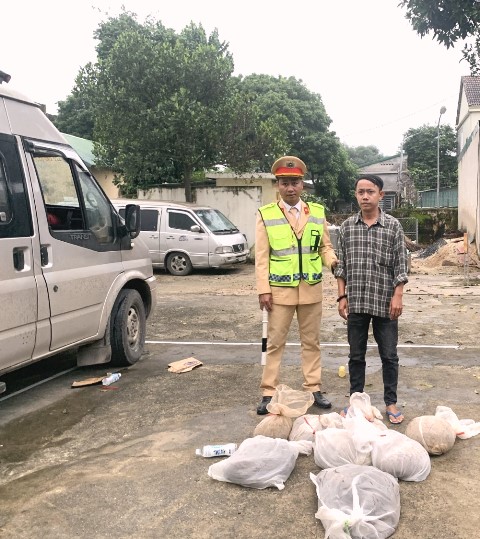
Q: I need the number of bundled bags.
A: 8